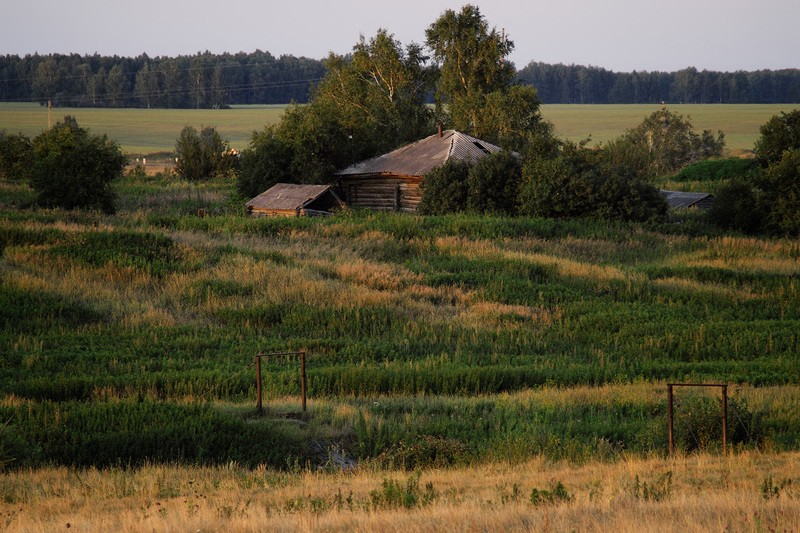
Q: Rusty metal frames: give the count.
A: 2